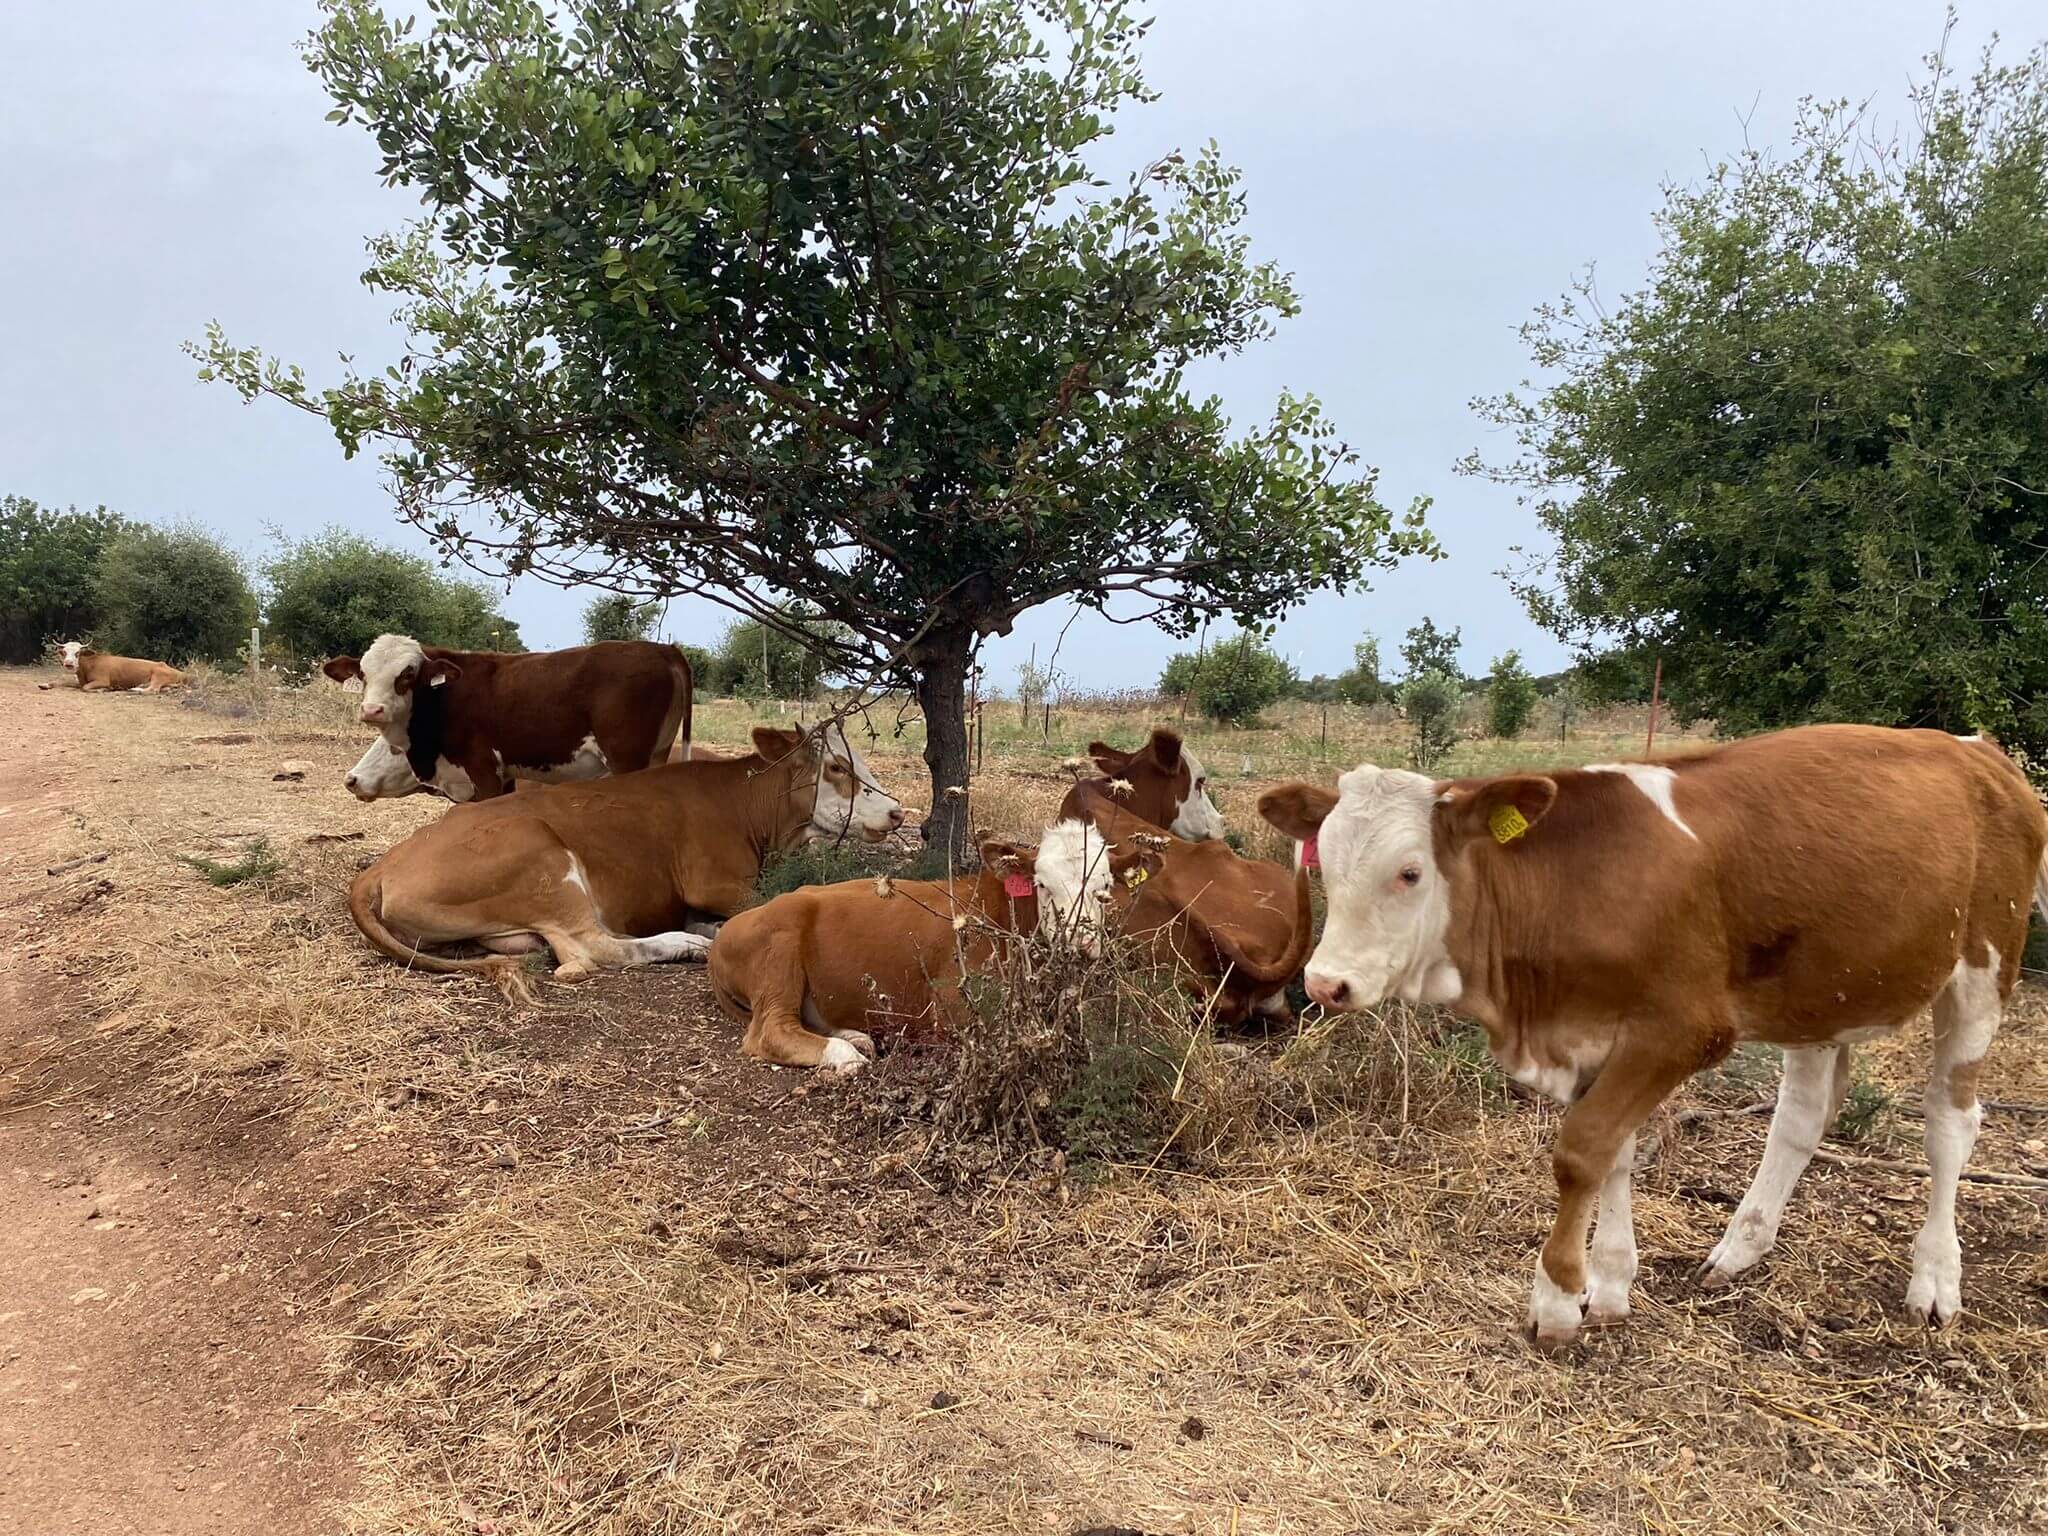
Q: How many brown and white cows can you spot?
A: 7